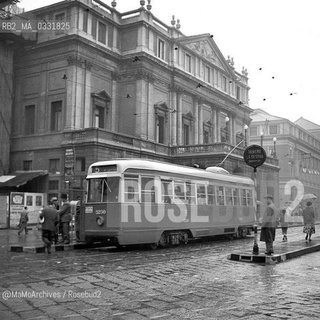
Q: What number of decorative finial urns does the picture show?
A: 9